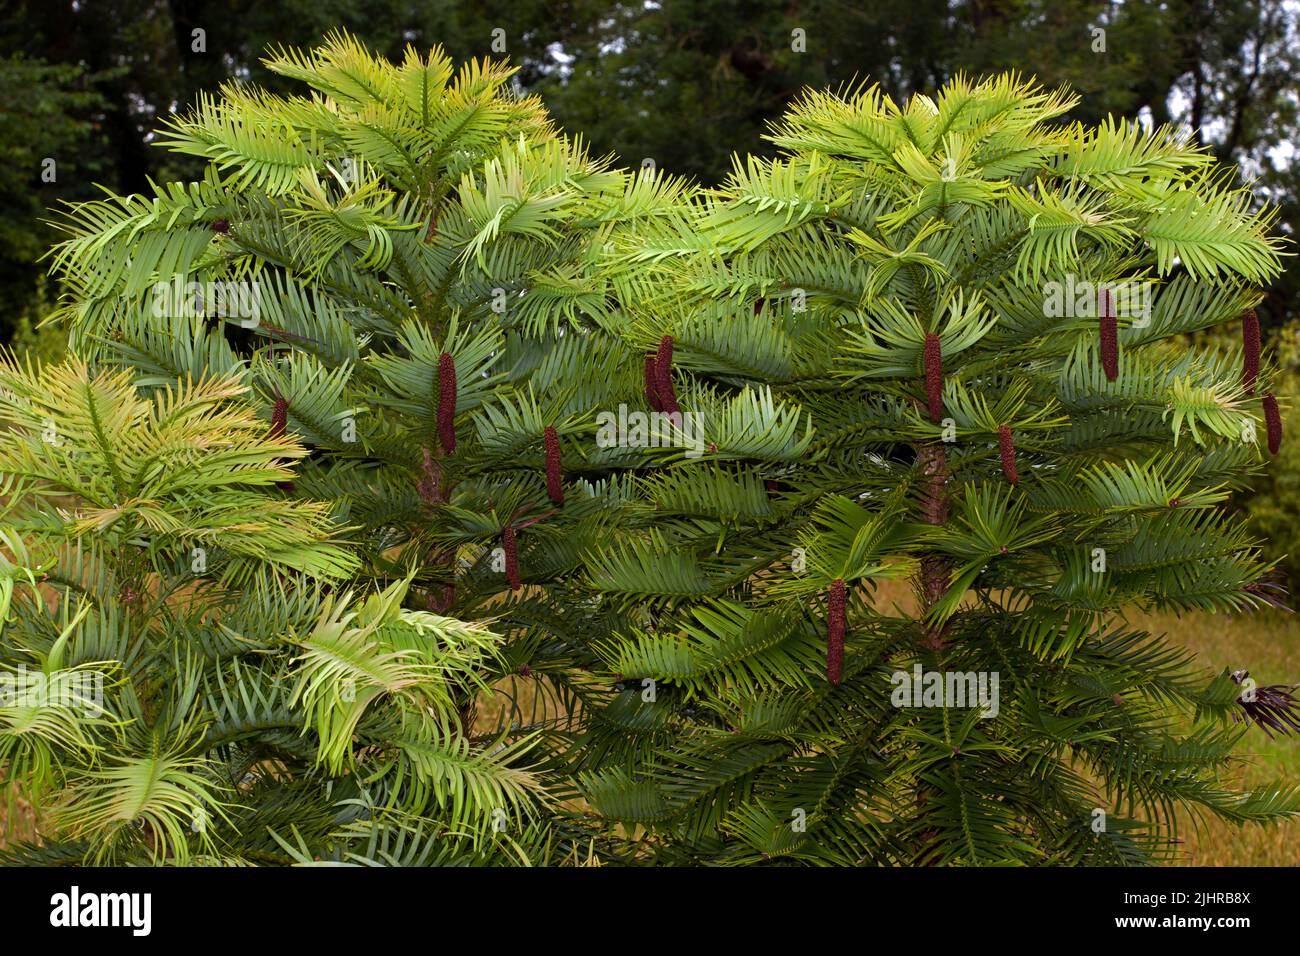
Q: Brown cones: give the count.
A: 12